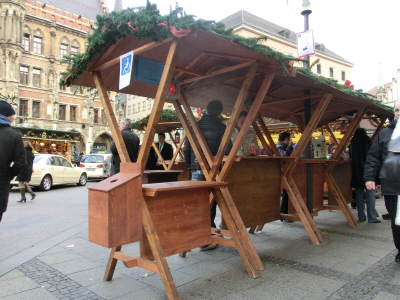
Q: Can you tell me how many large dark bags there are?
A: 1